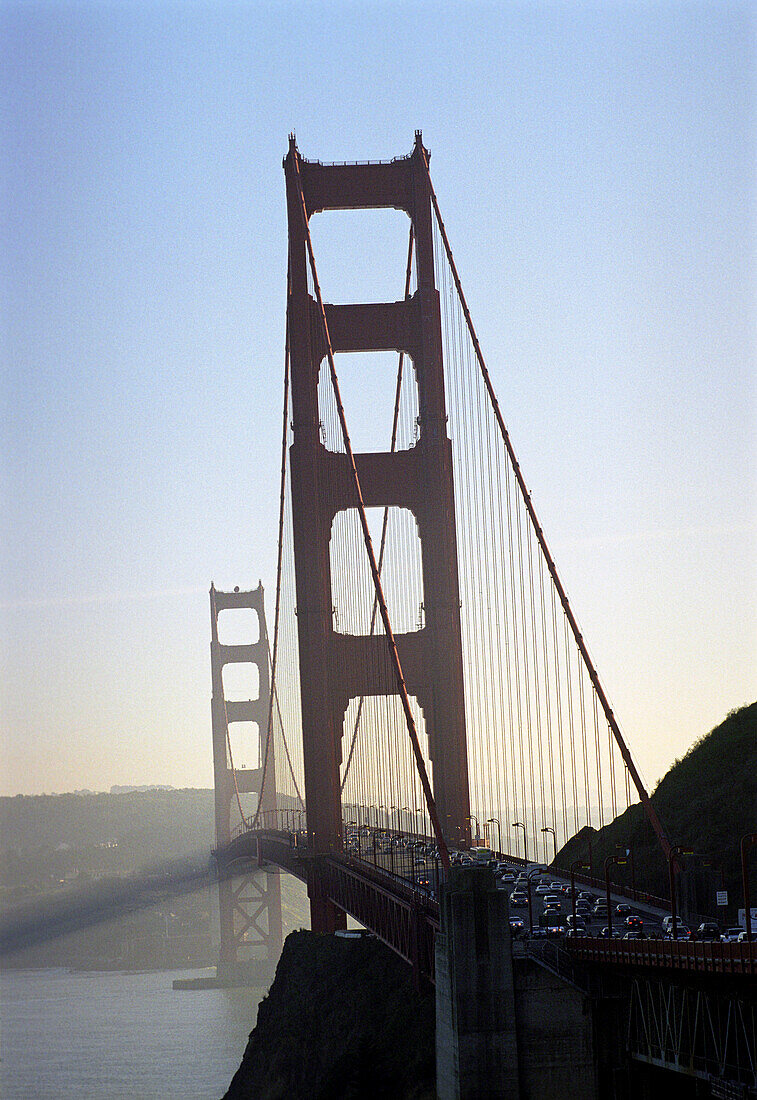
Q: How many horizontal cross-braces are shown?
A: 8